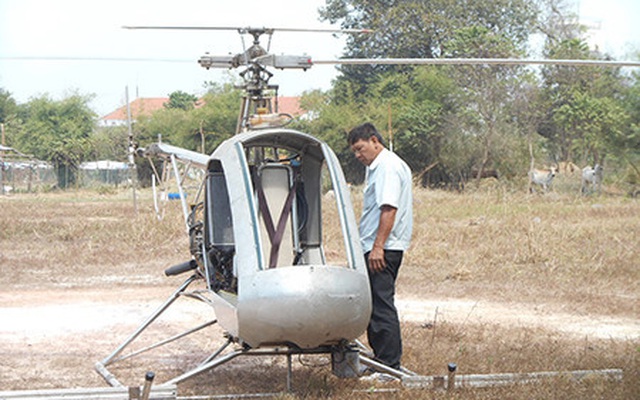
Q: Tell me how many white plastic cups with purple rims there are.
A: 0